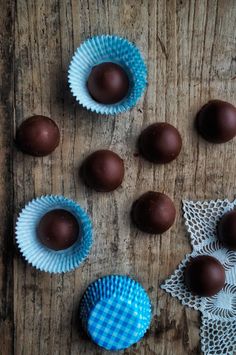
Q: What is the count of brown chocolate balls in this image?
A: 9